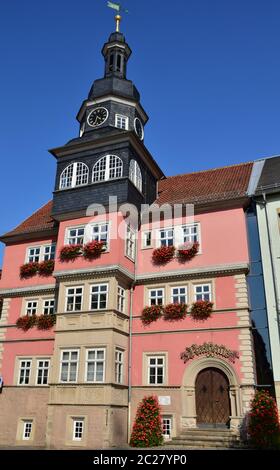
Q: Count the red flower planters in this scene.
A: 13